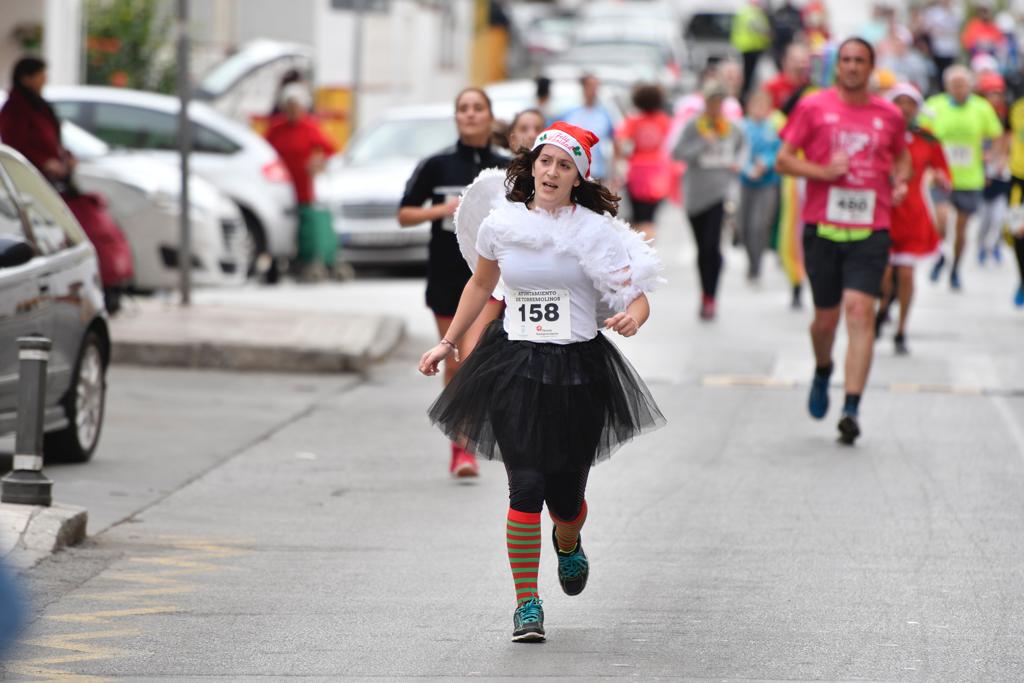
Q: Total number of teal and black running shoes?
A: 2